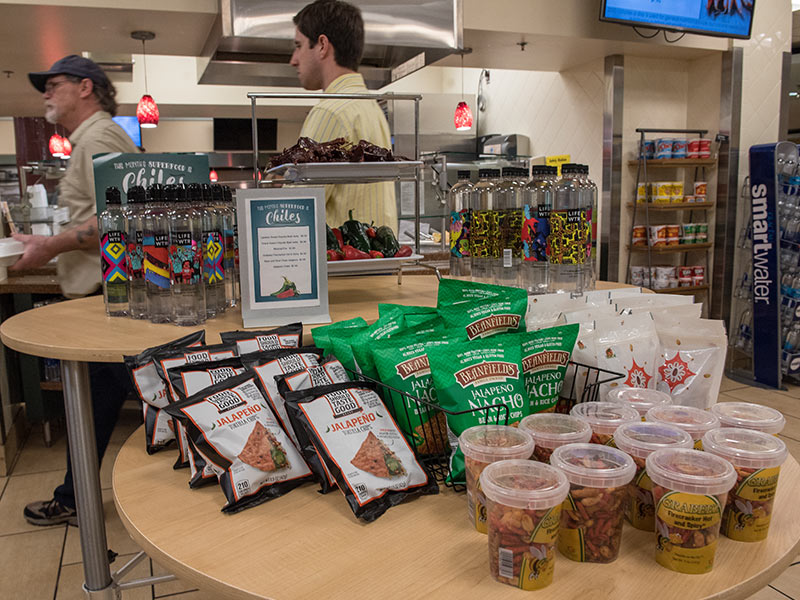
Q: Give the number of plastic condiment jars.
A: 11